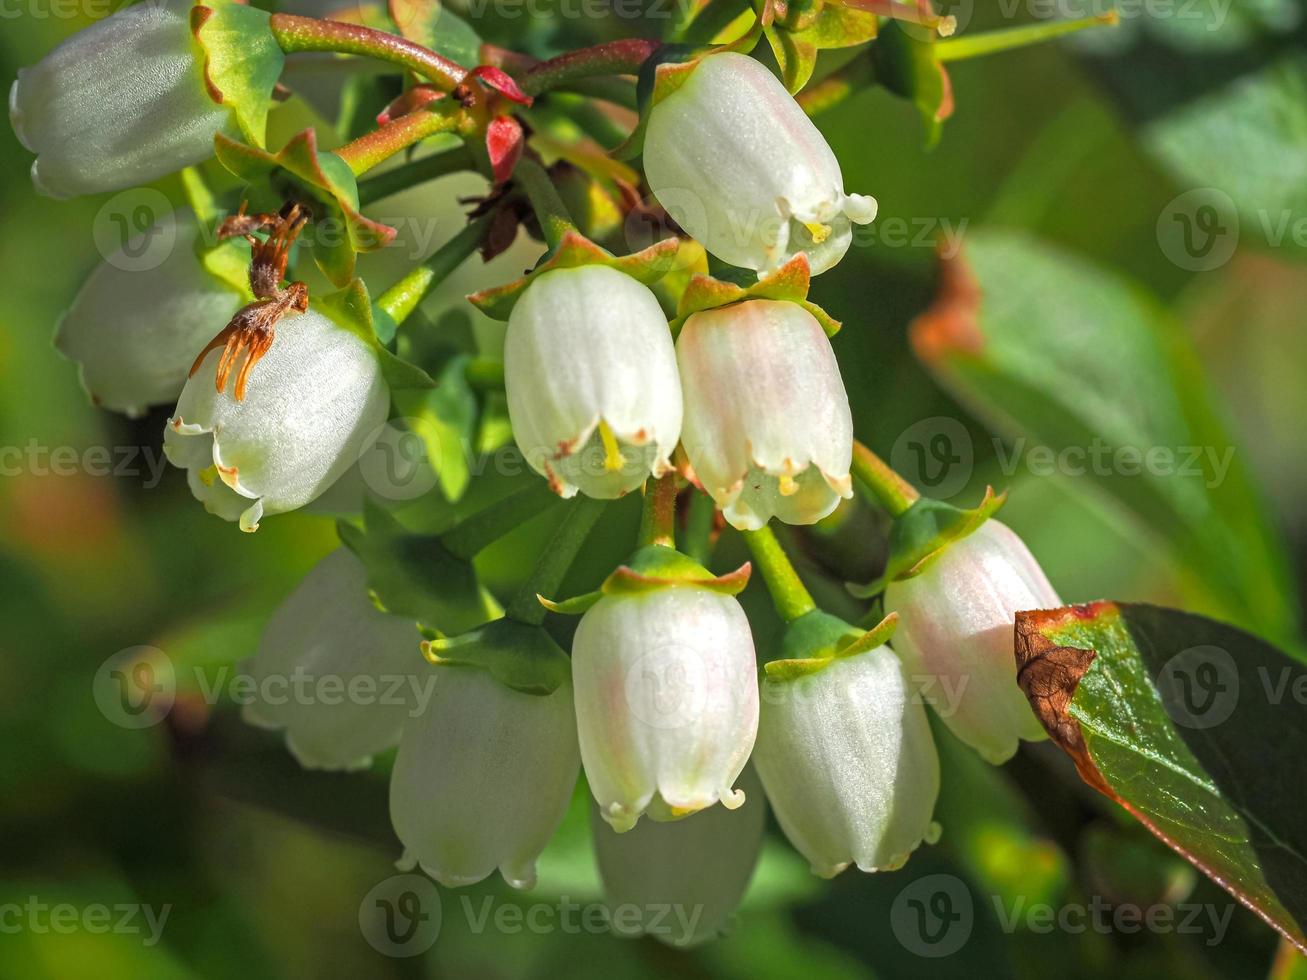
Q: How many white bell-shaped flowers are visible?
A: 12